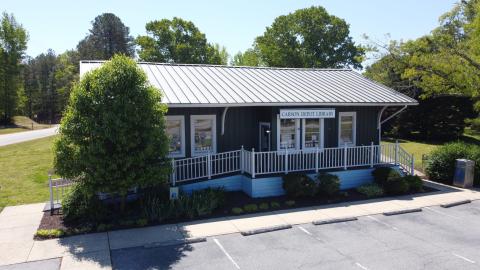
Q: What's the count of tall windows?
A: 5